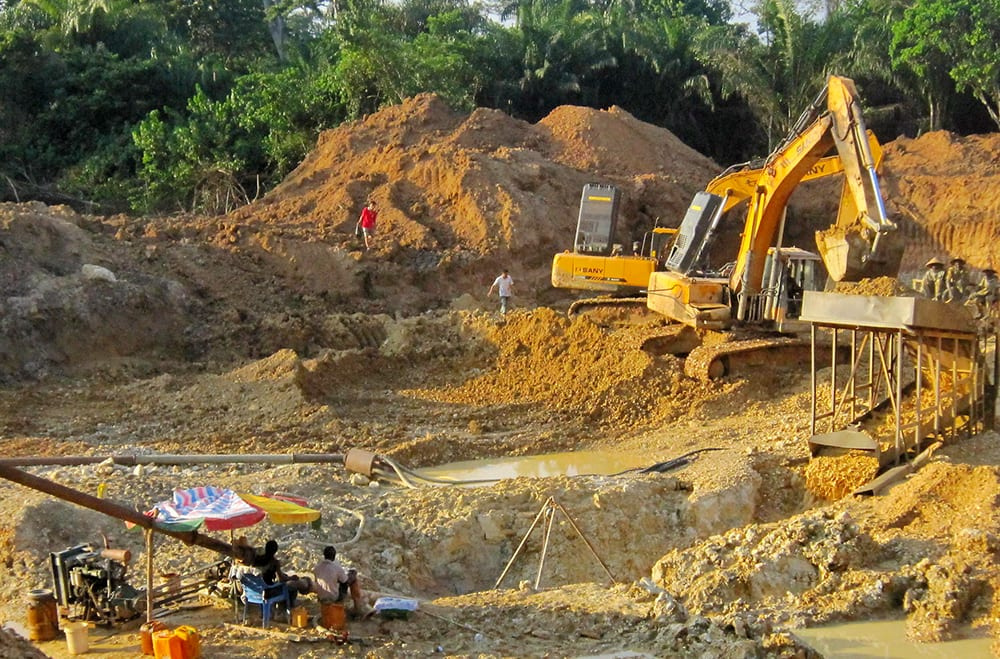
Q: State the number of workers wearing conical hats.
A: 3